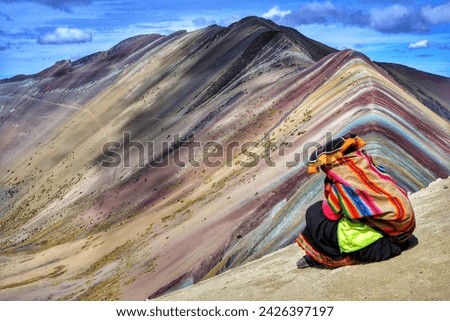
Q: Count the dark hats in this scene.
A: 1